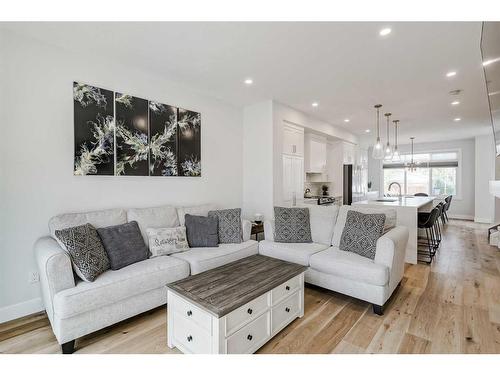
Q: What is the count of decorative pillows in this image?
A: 7